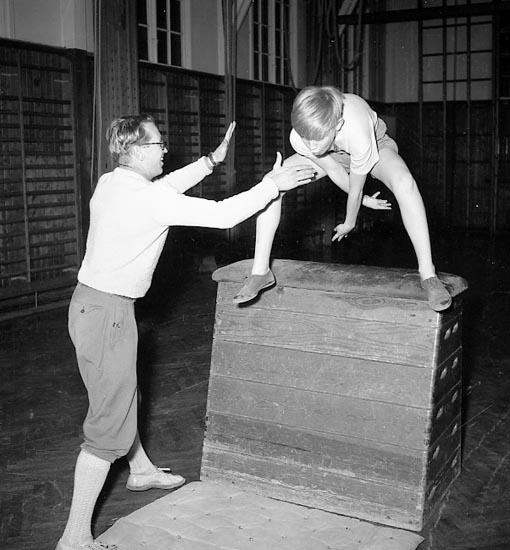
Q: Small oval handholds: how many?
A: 10